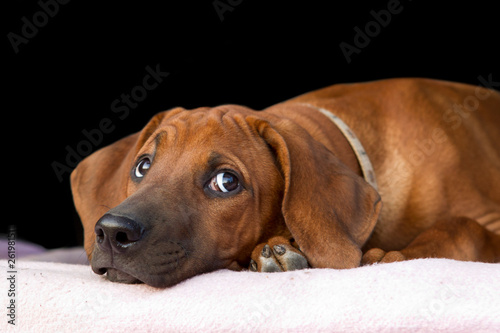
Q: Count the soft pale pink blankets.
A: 1